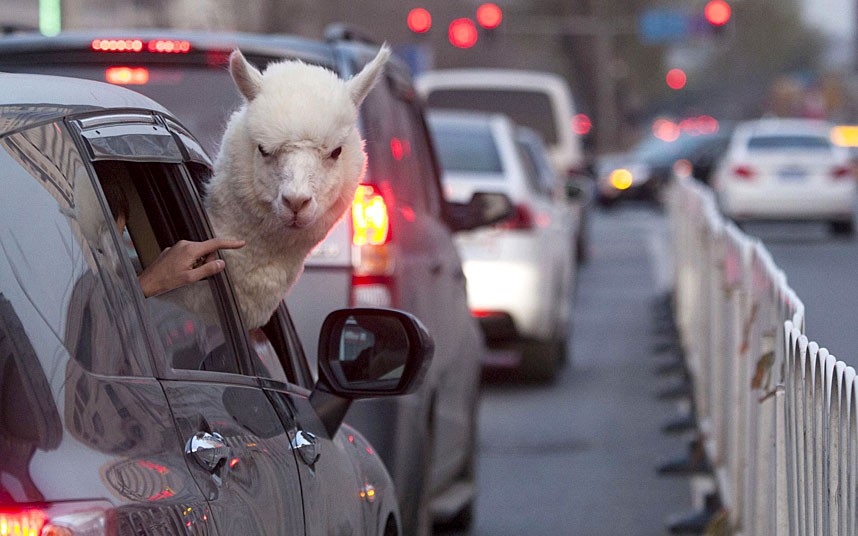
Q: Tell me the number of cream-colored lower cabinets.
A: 0